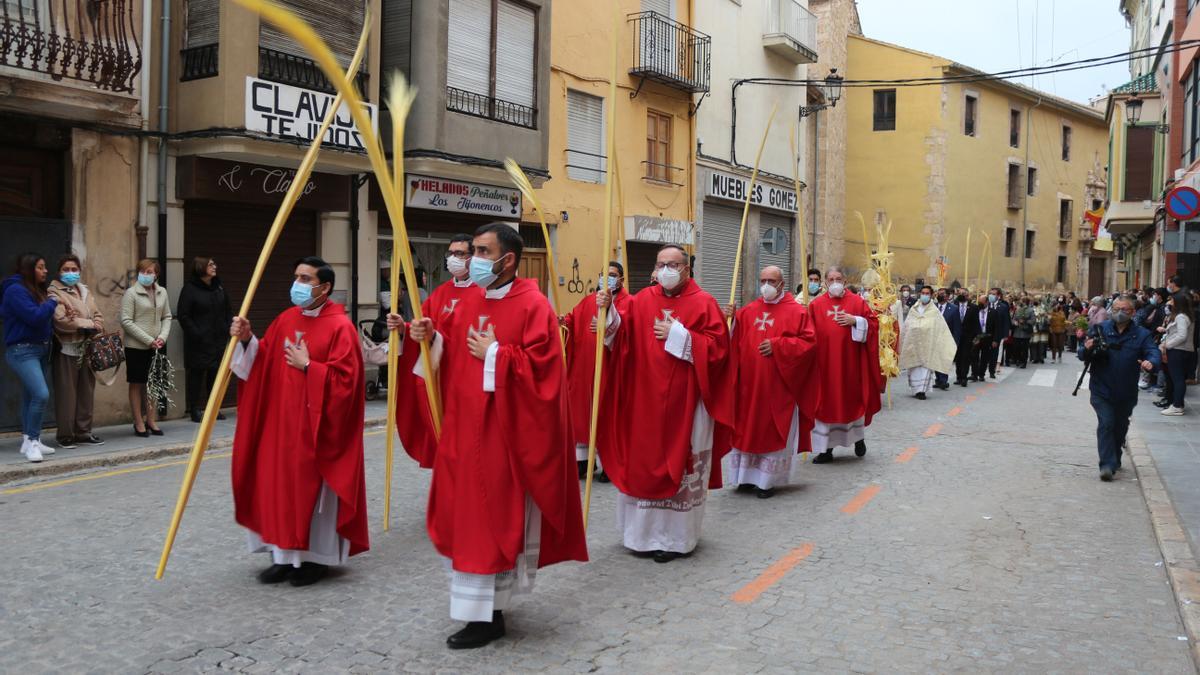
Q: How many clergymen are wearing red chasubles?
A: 7